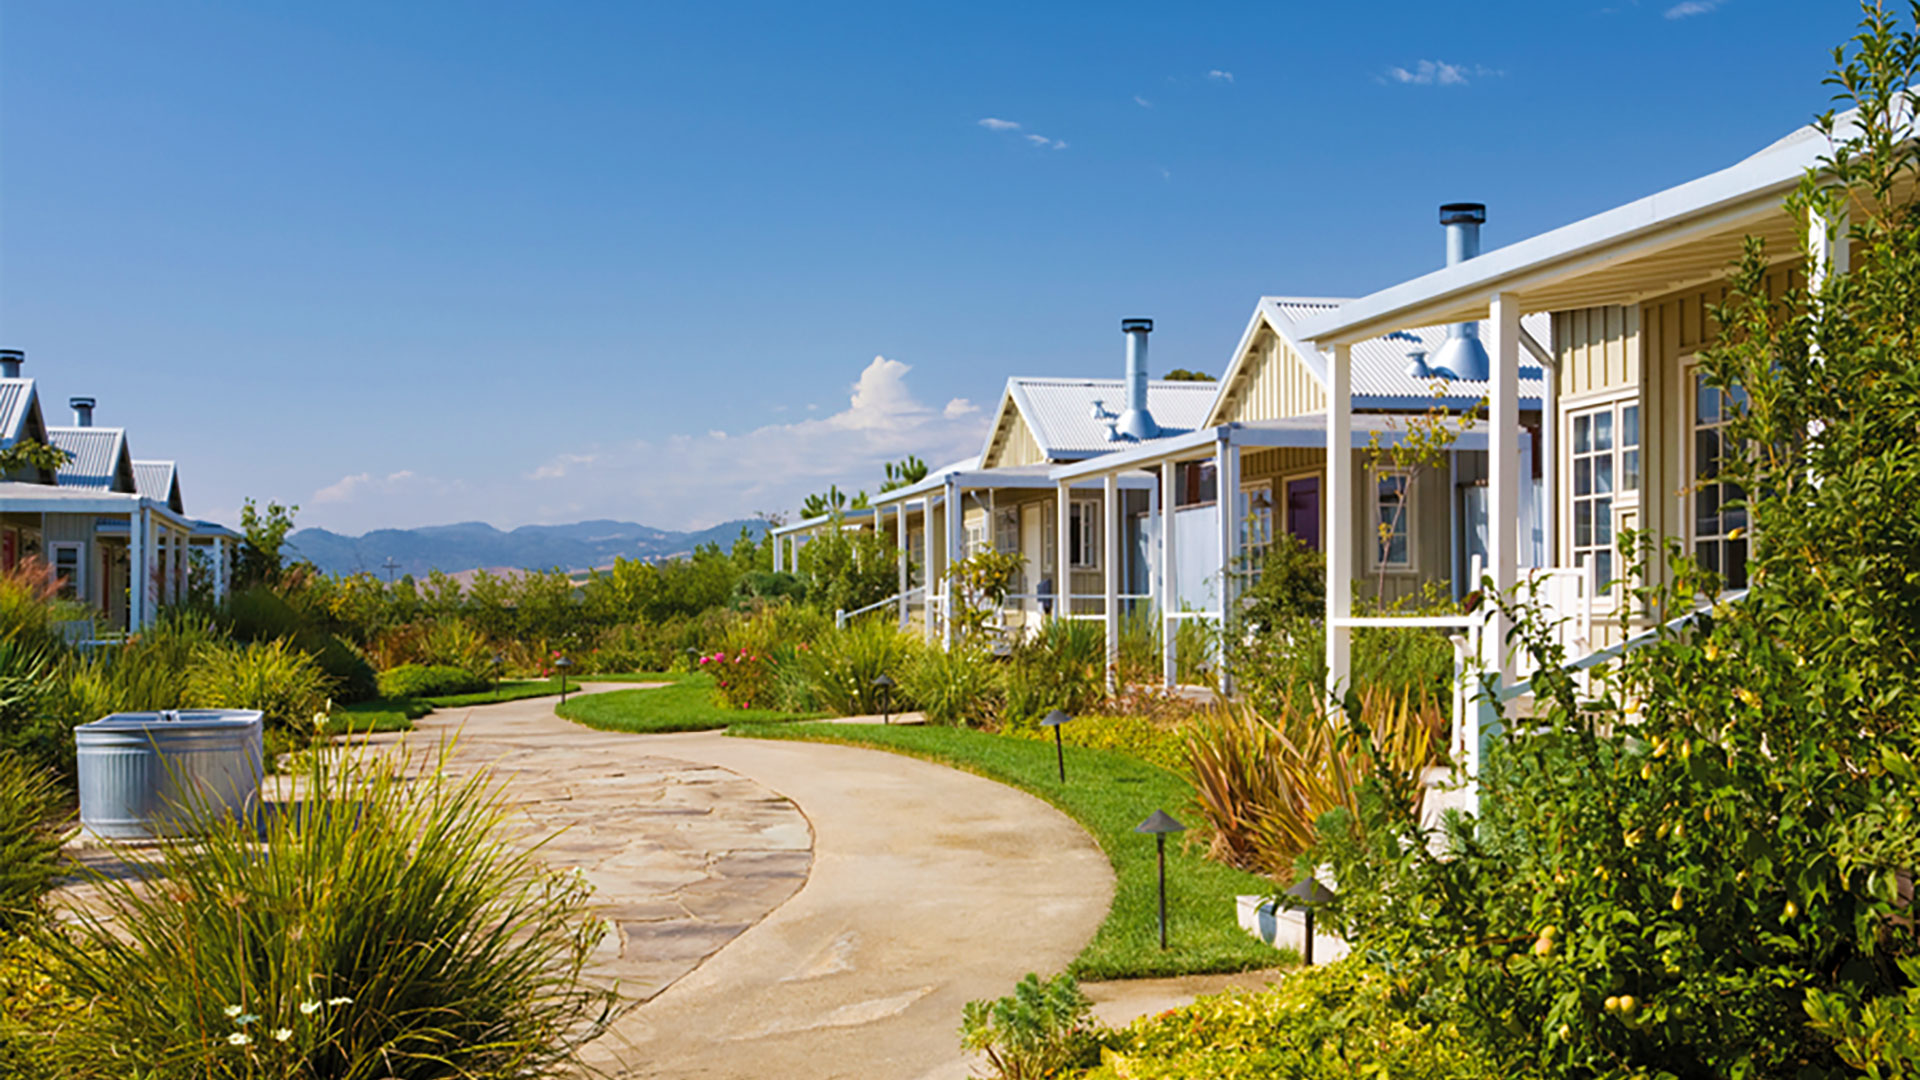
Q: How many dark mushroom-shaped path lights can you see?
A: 7